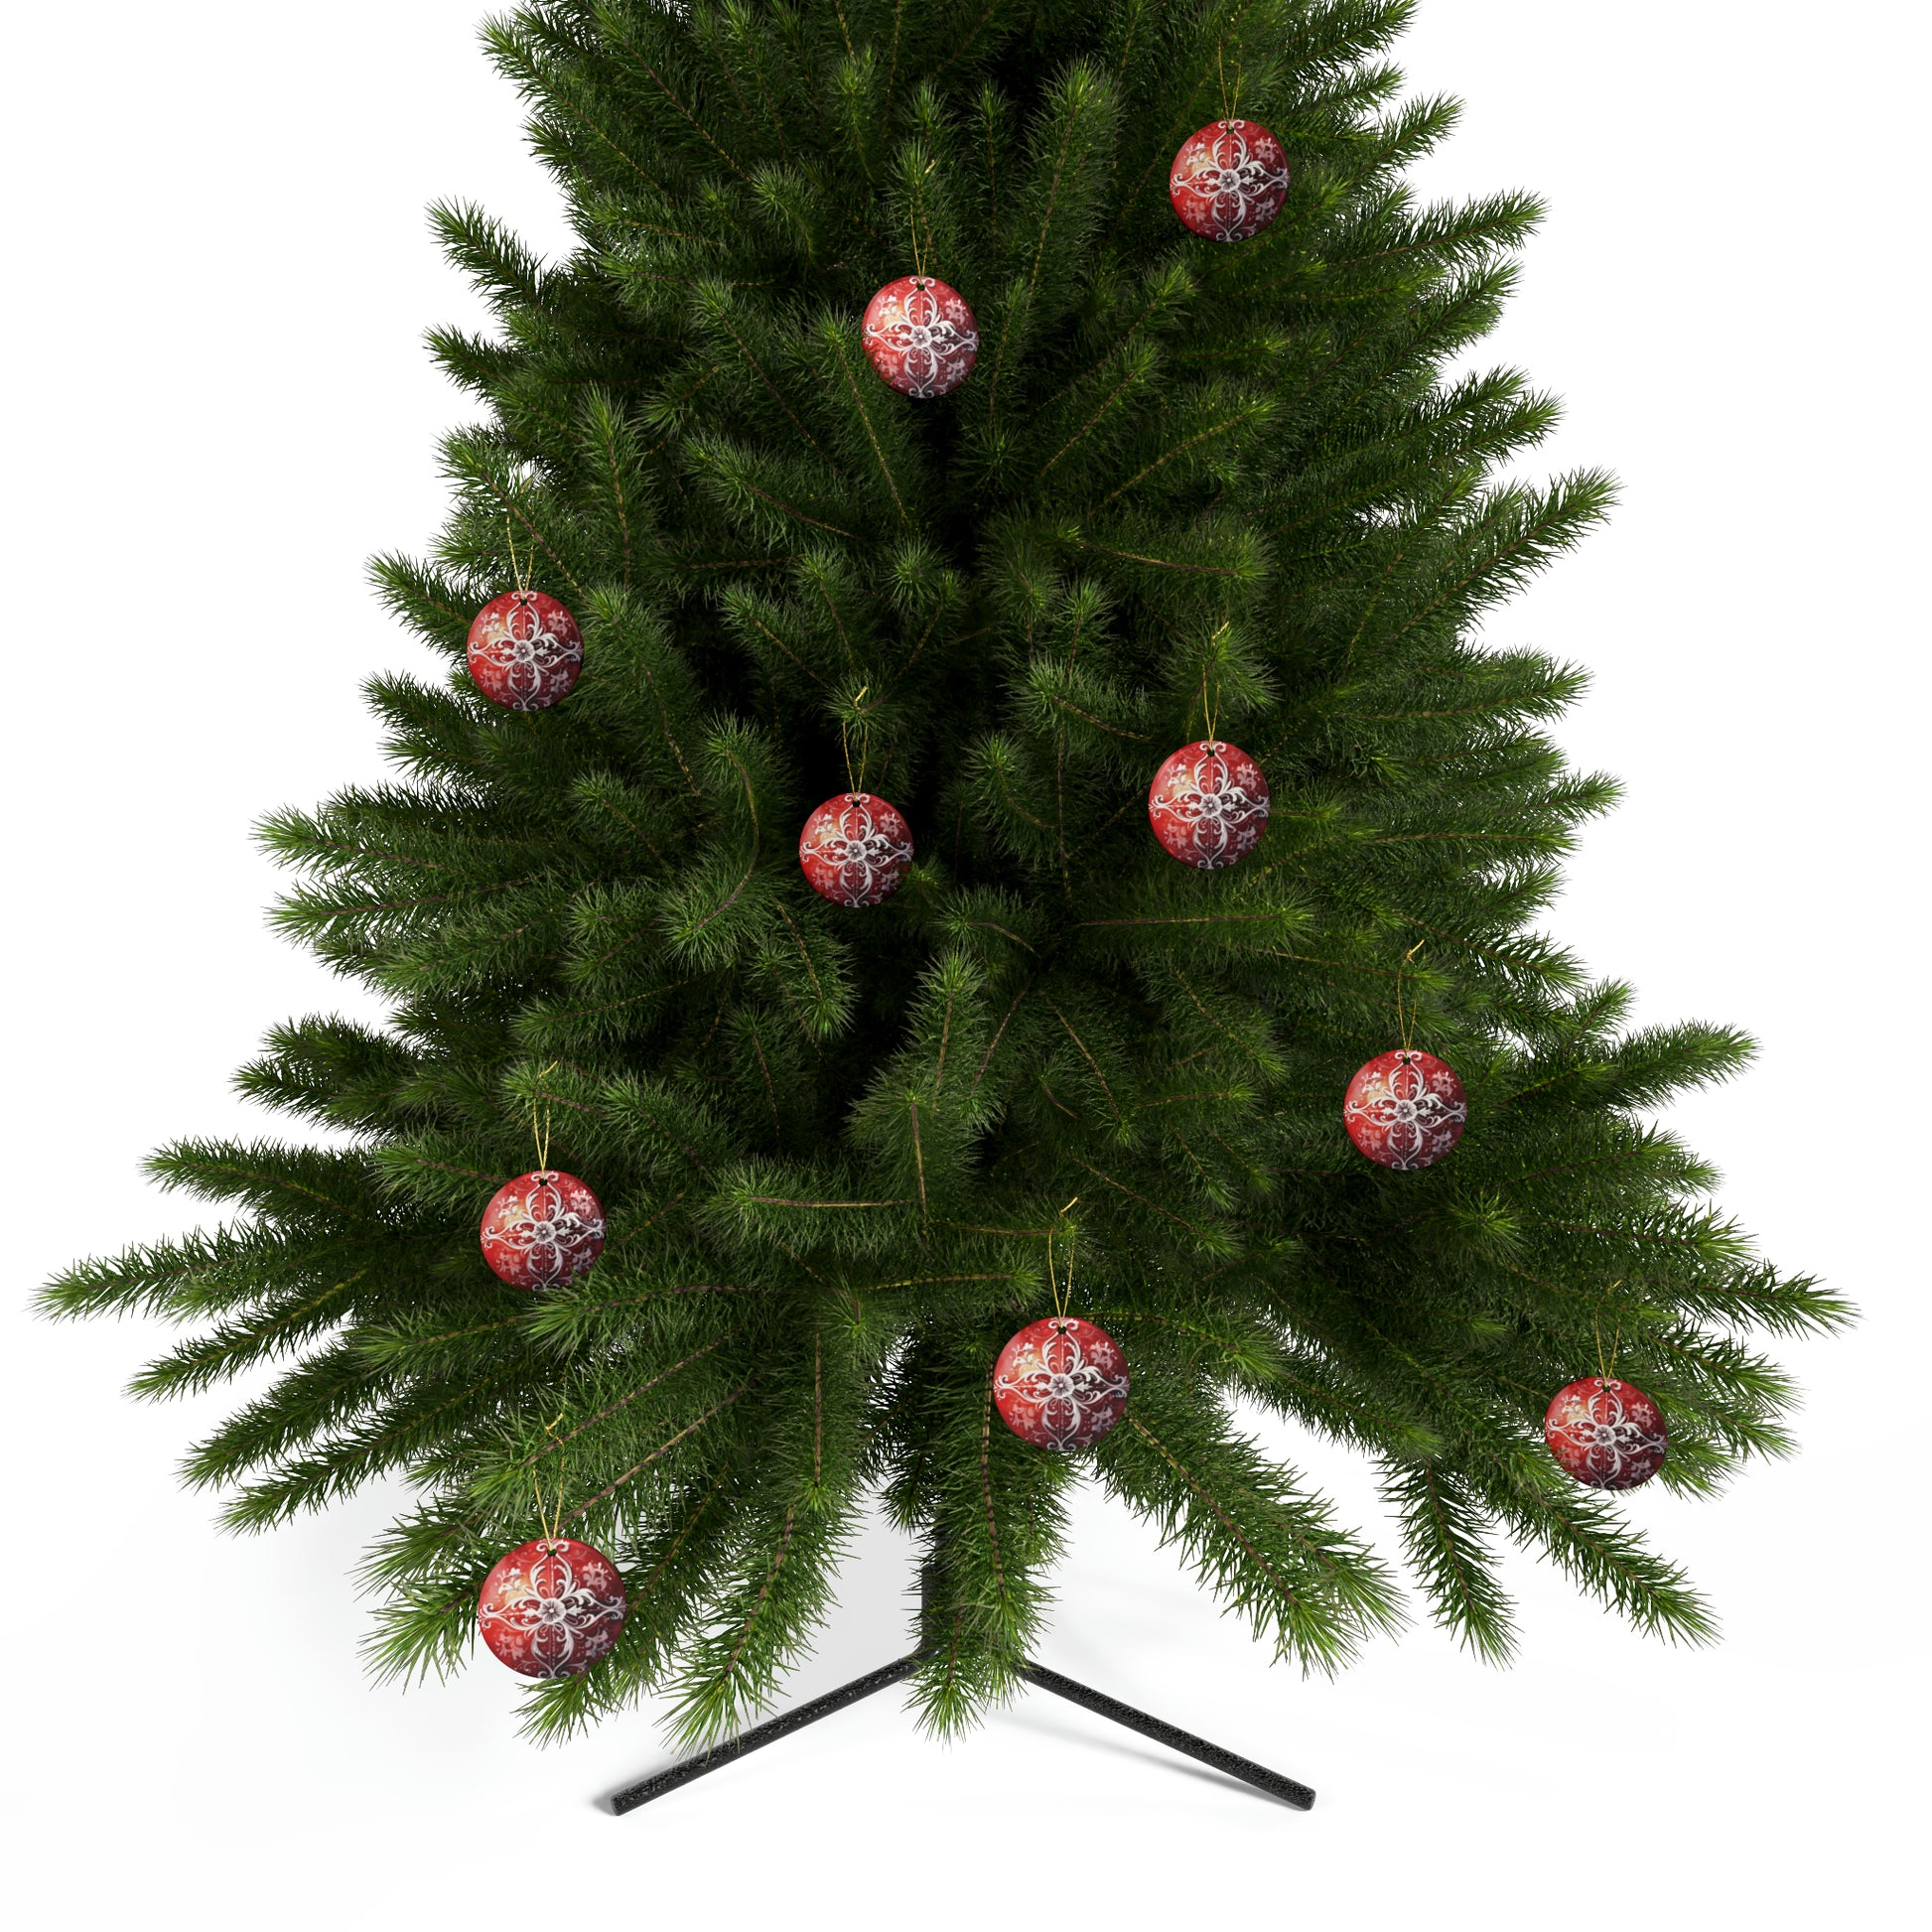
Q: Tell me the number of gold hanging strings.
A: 10